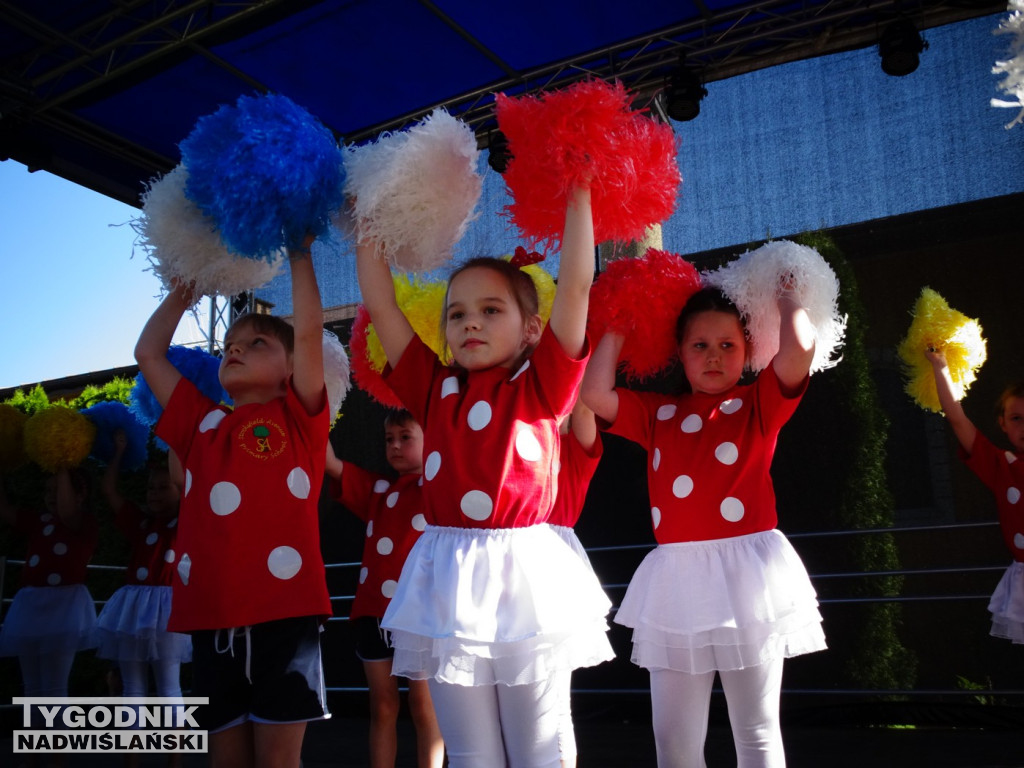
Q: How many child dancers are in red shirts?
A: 8